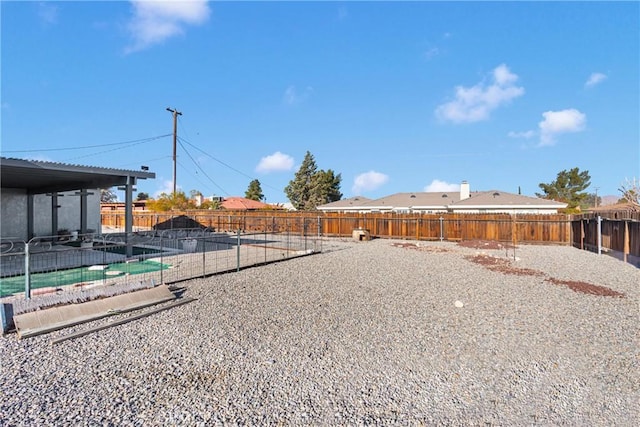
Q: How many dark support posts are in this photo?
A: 4